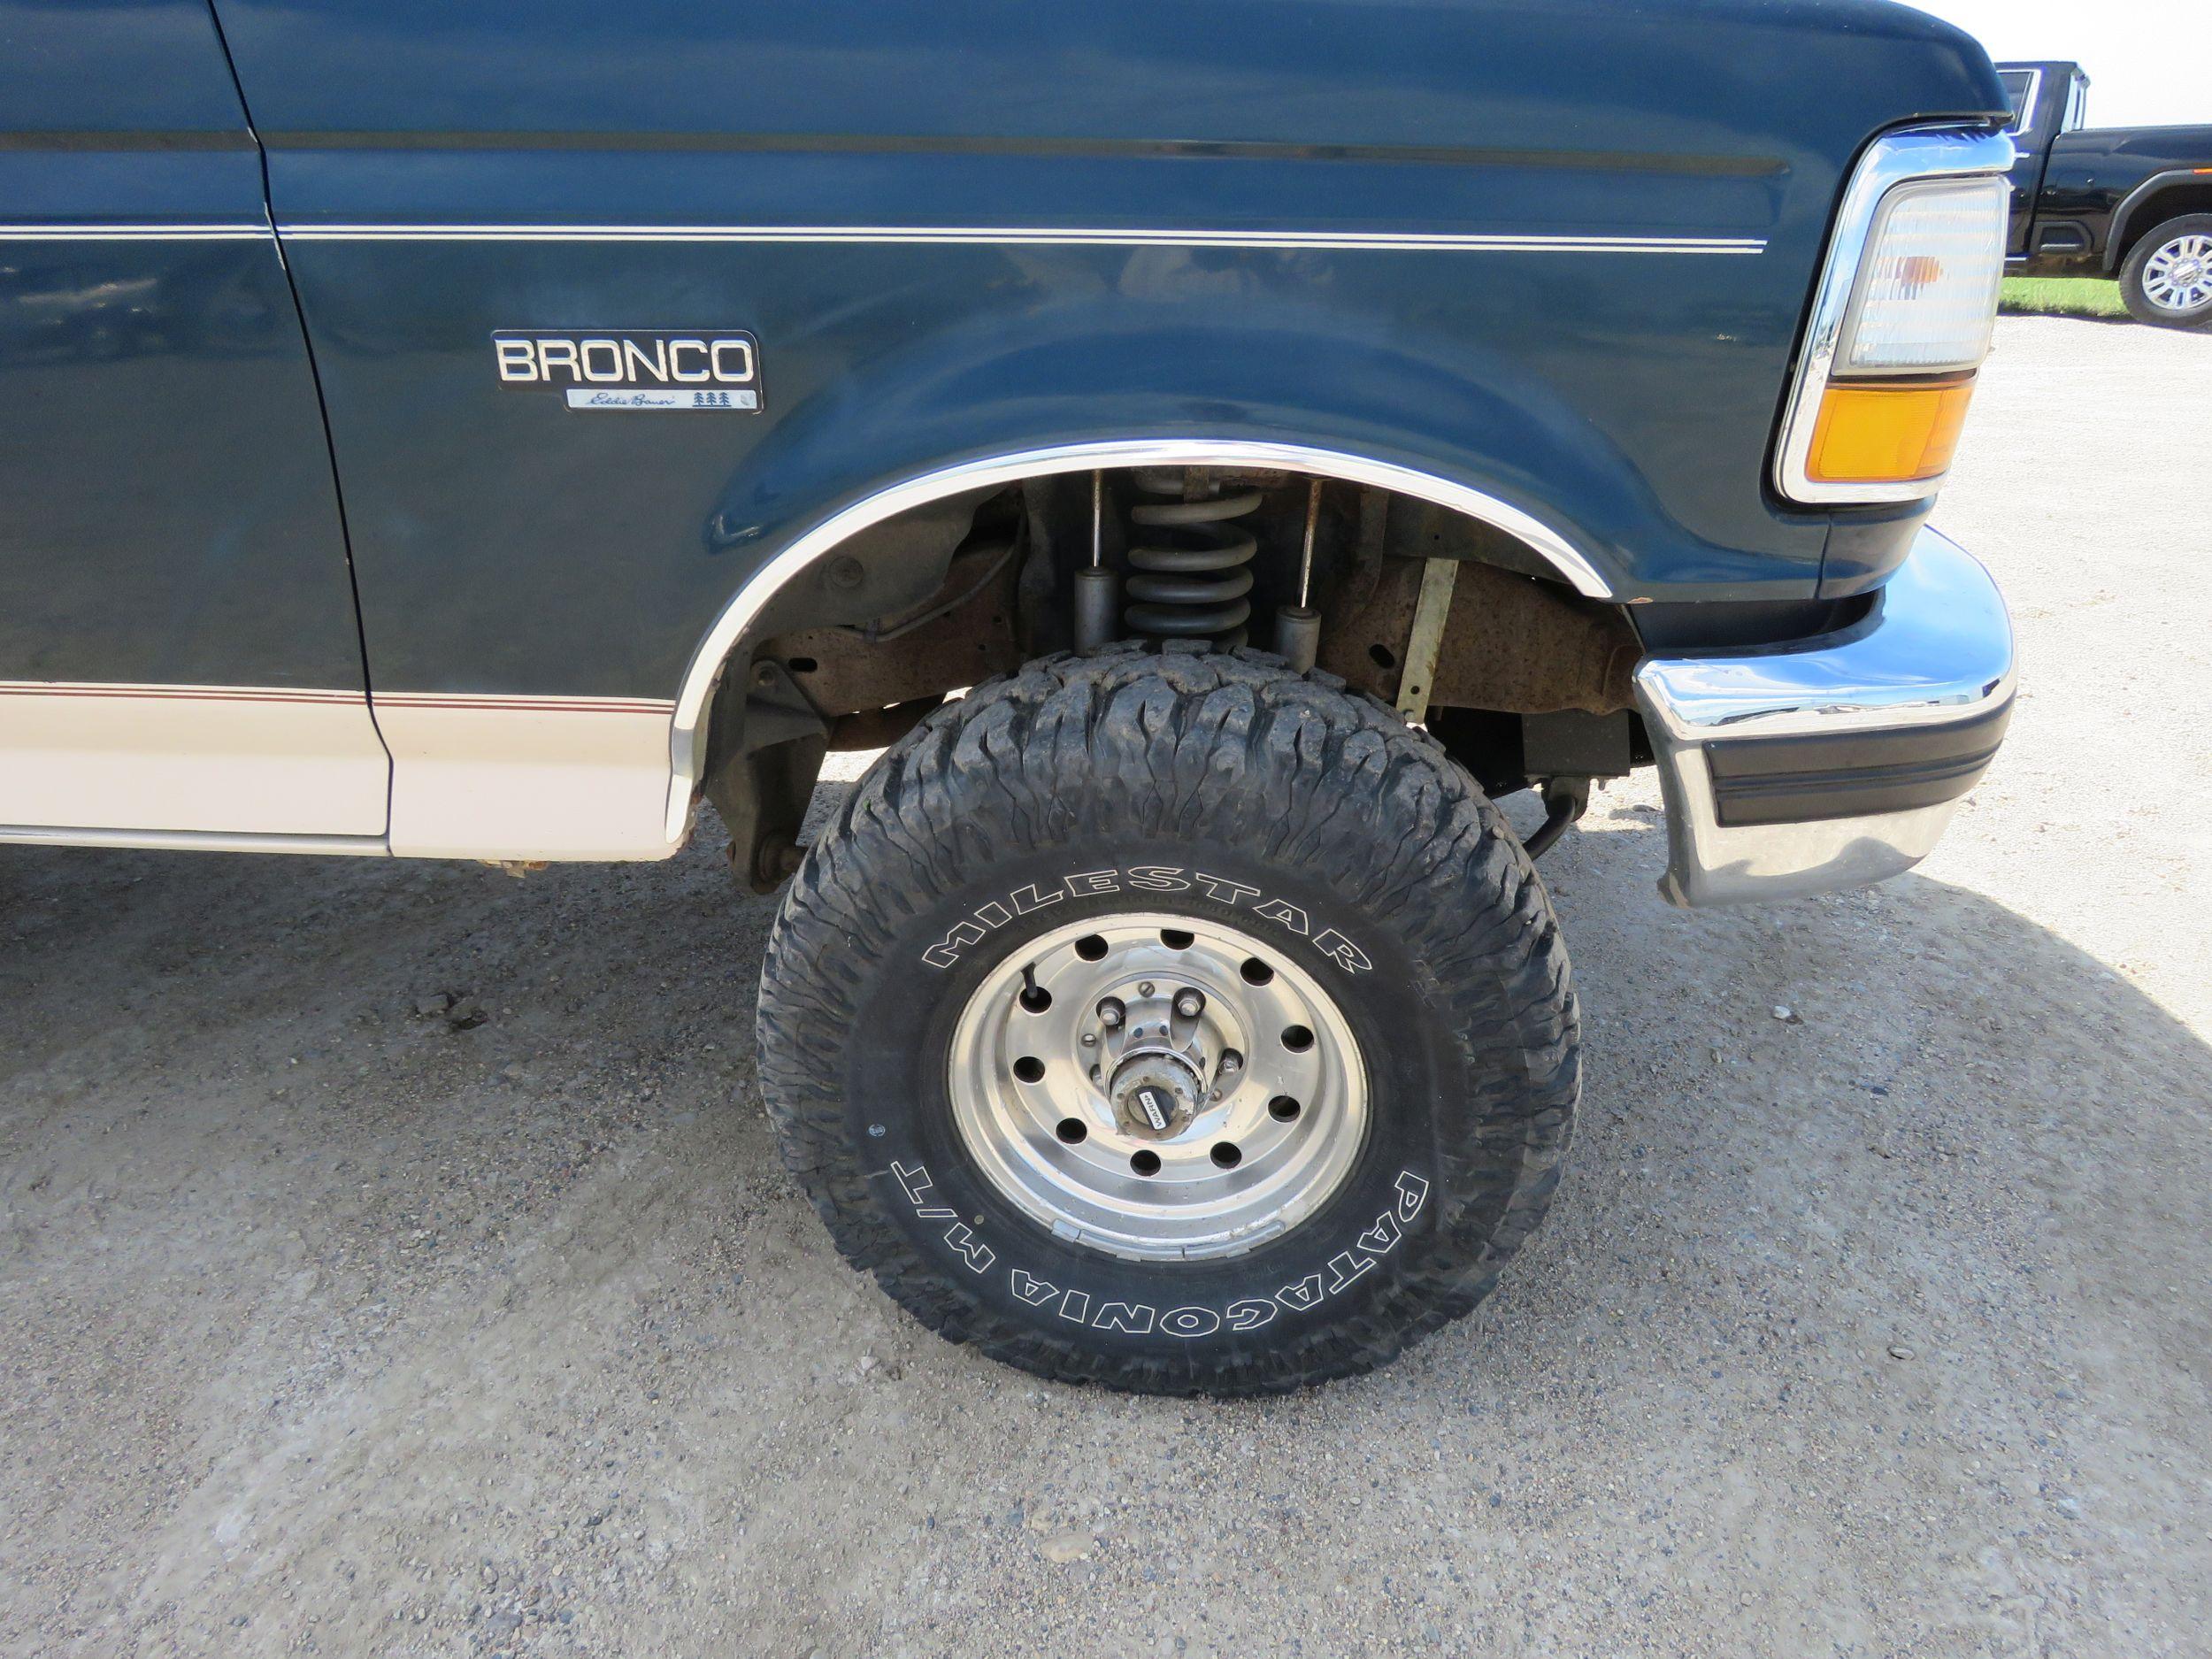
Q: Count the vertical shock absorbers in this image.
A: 2